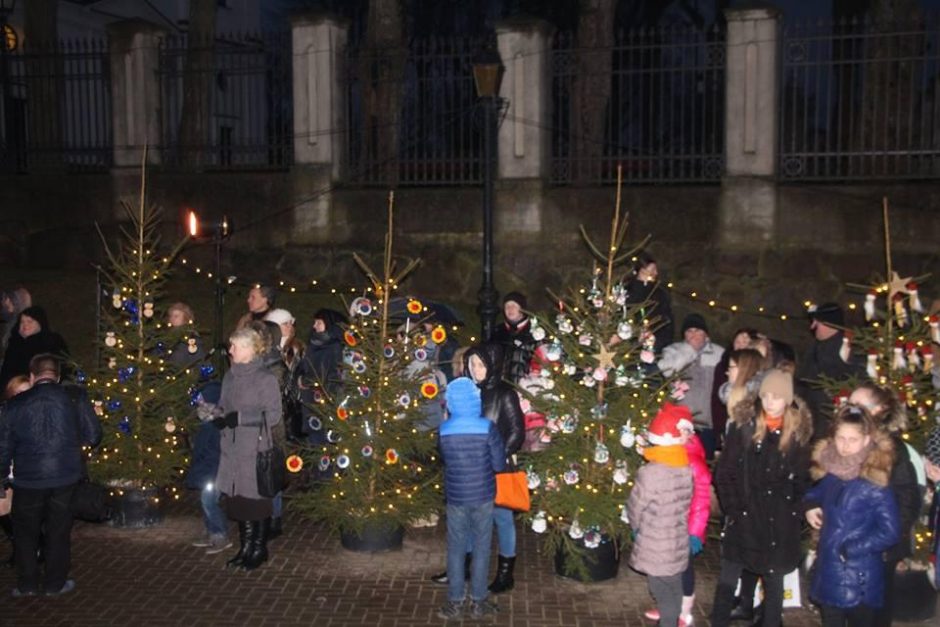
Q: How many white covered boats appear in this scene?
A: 0